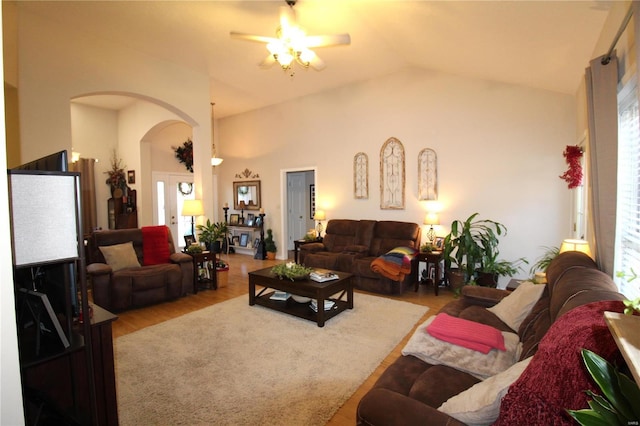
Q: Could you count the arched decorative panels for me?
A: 3